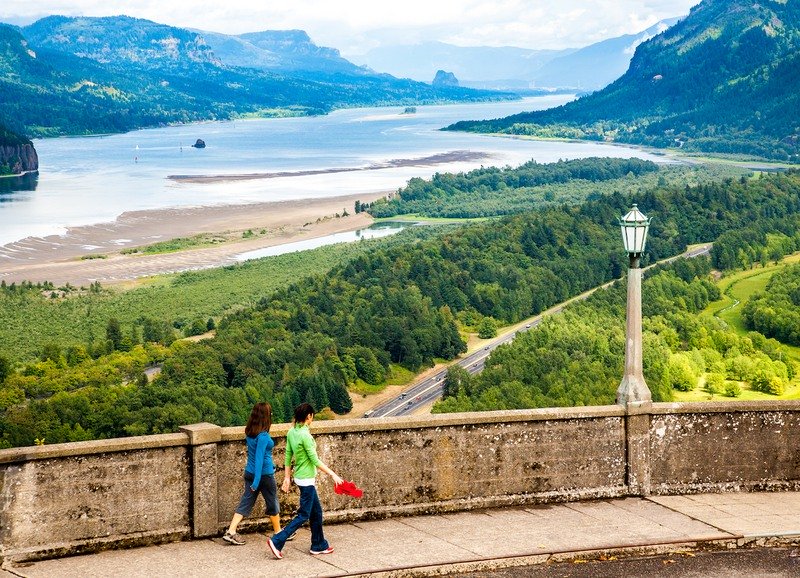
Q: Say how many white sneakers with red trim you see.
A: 2